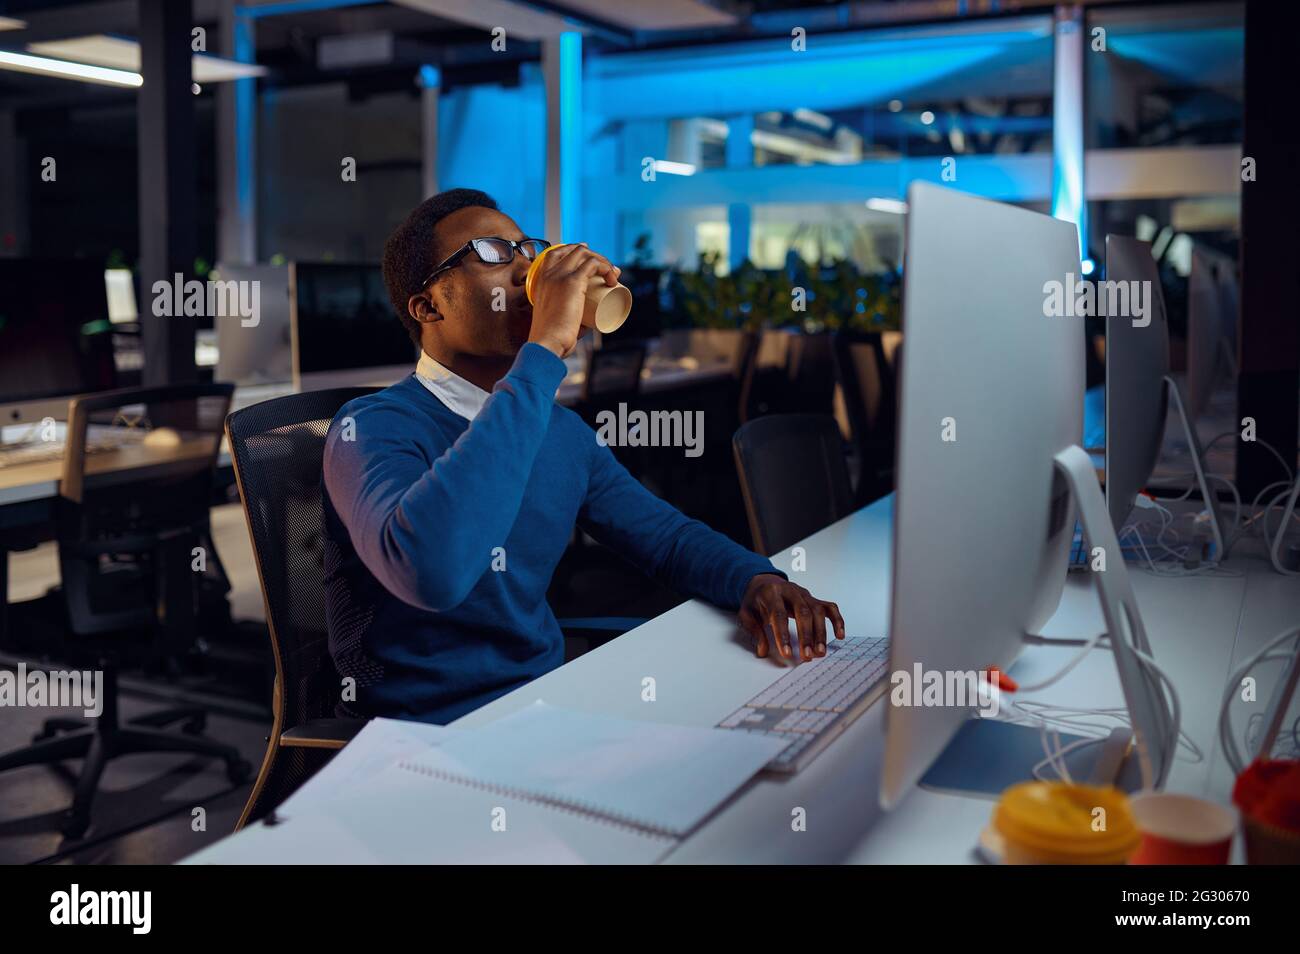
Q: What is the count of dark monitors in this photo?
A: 2